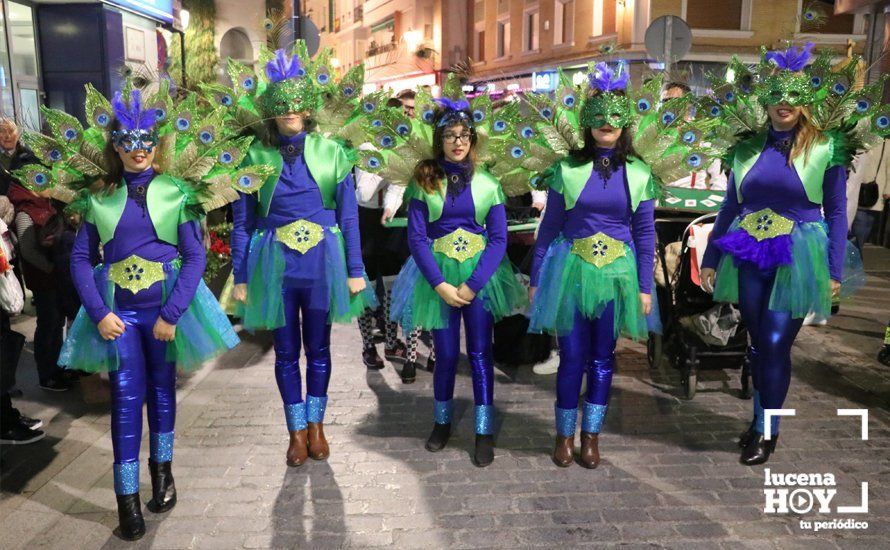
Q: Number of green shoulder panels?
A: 10